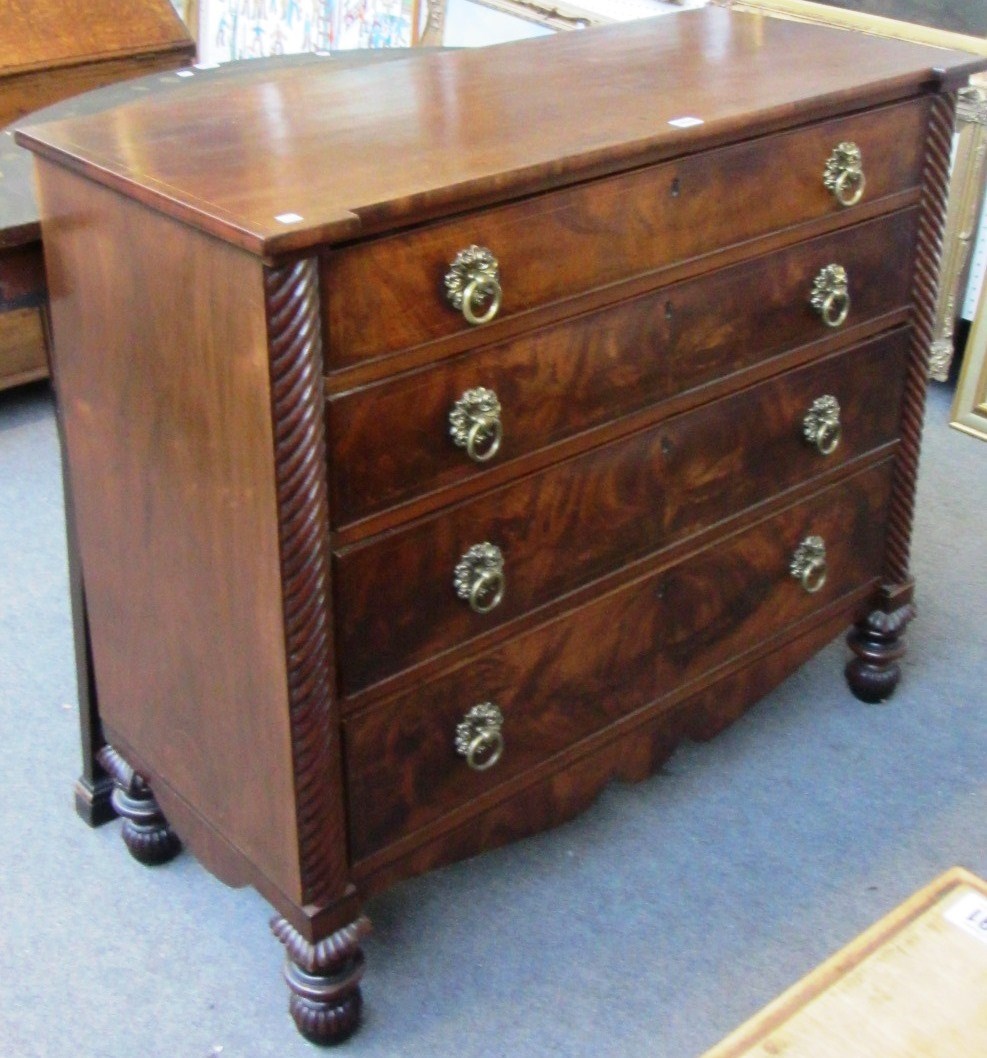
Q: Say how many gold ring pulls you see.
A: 8